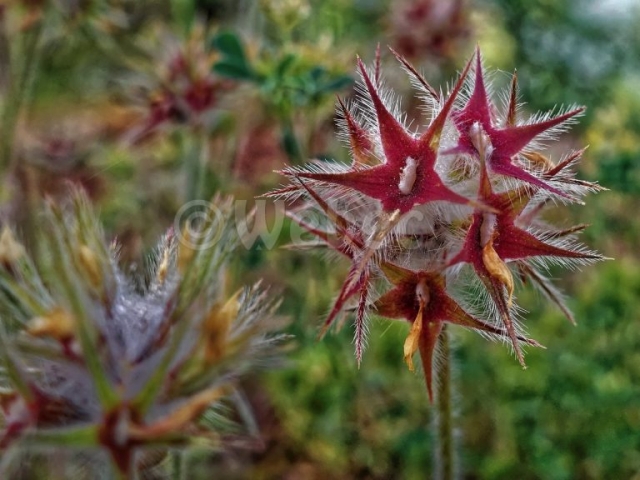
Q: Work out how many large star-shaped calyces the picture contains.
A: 4